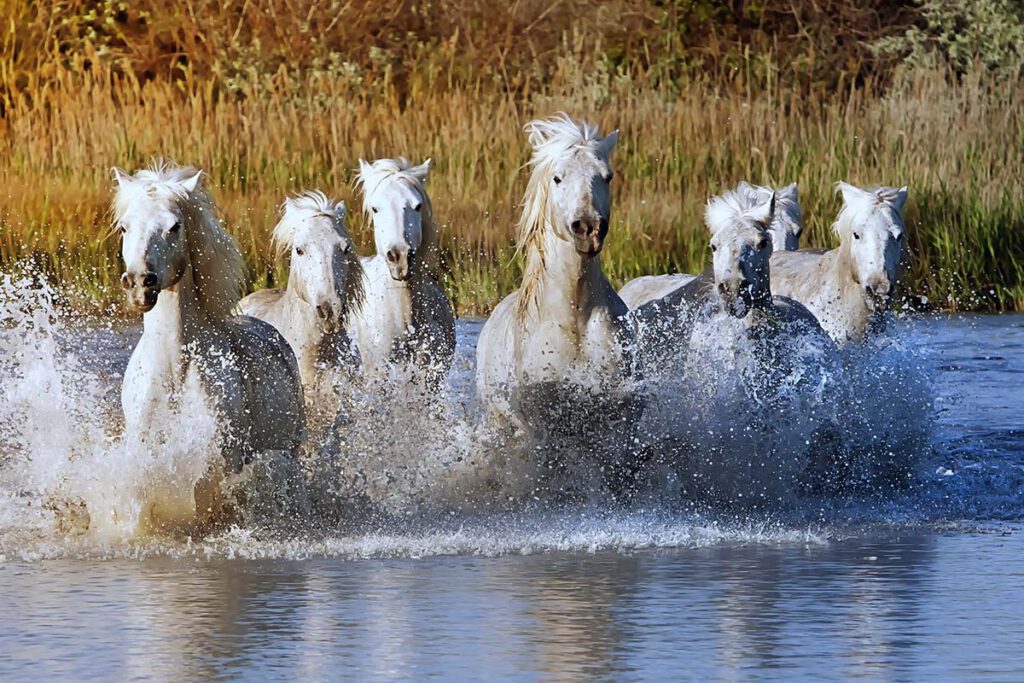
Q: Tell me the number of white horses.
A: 7